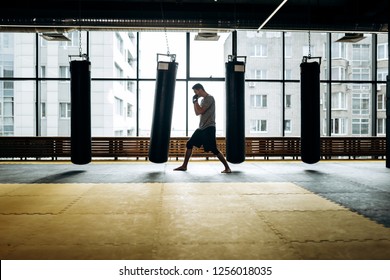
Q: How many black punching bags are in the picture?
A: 4